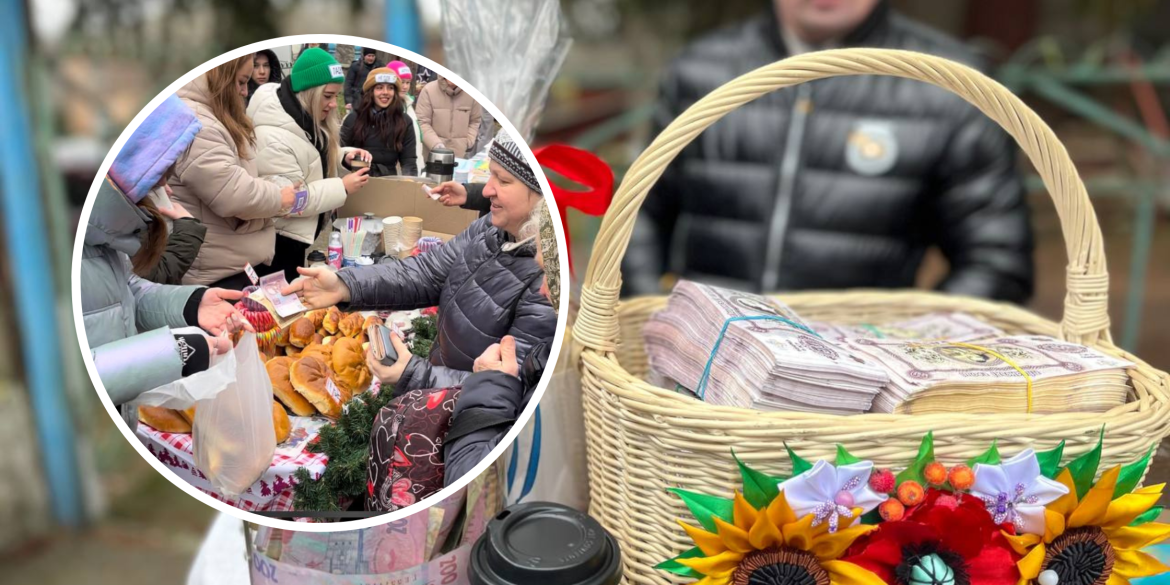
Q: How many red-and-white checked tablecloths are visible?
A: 1